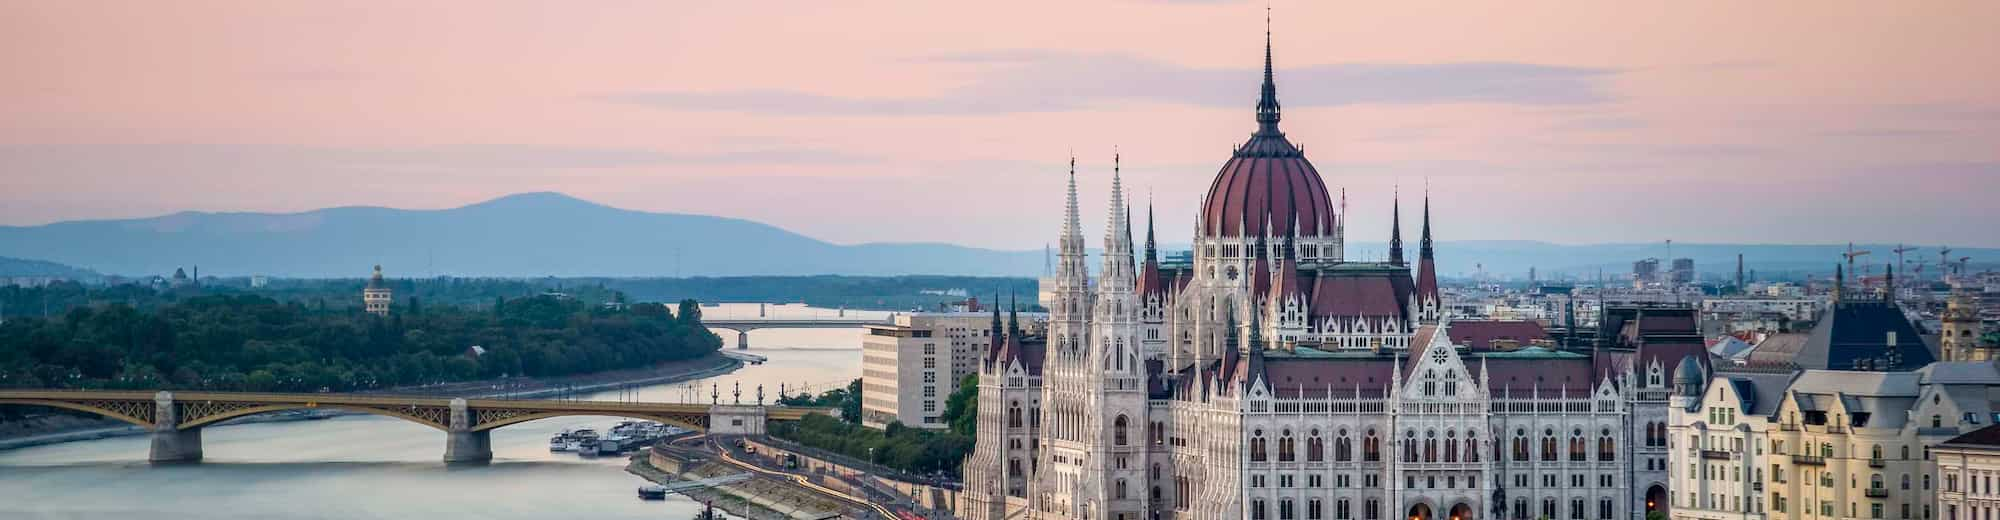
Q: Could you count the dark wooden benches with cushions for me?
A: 0